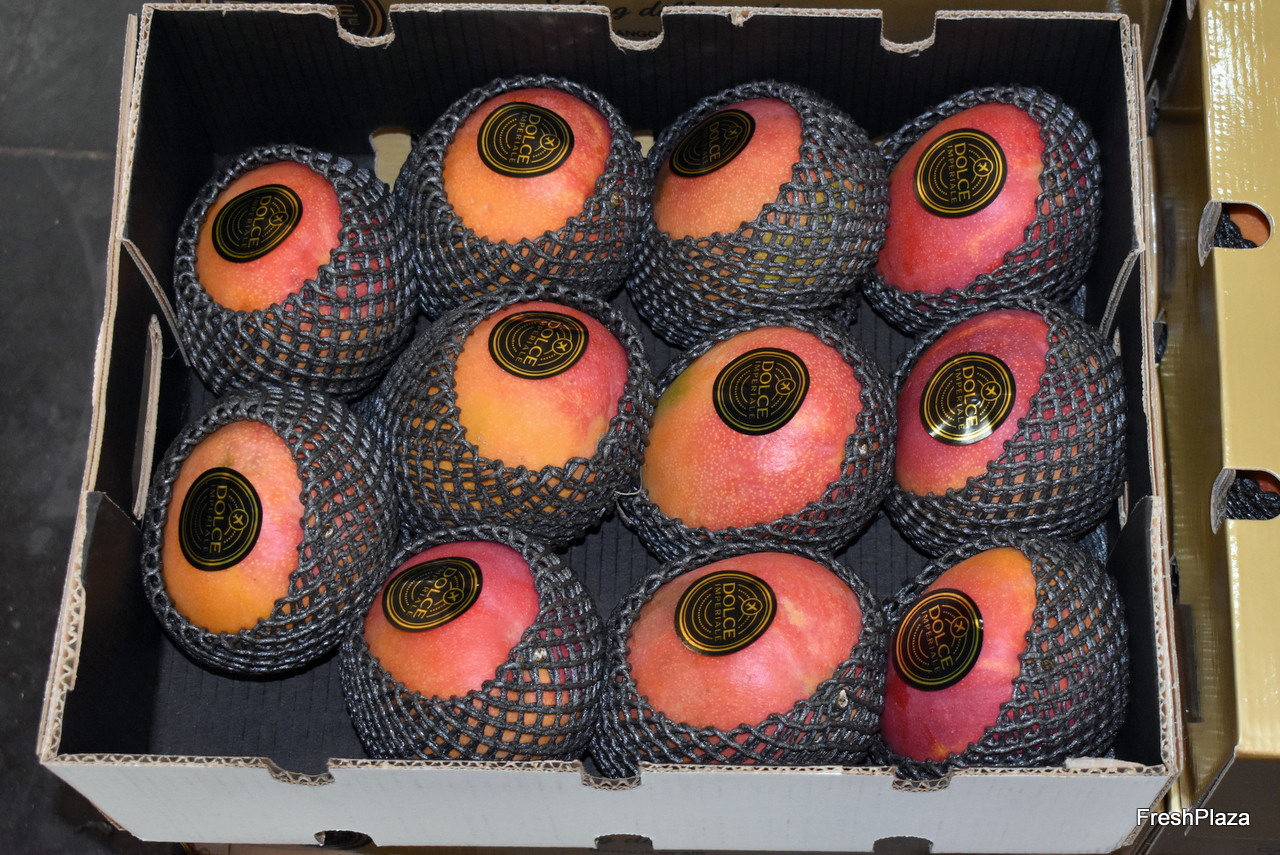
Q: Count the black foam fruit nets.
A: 11